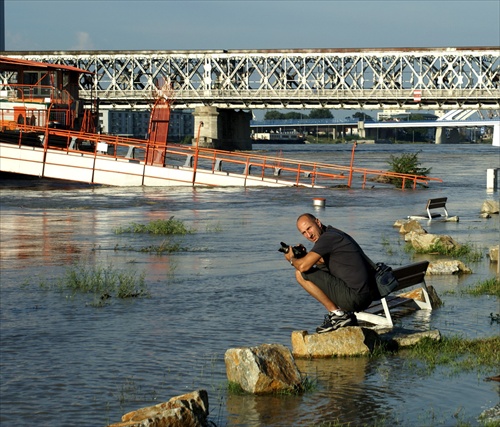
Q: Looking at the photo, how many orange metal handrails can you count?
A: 2